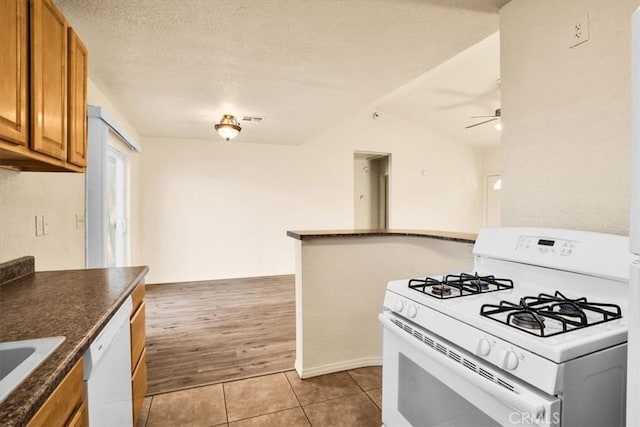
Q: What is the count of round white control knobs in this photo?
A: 4